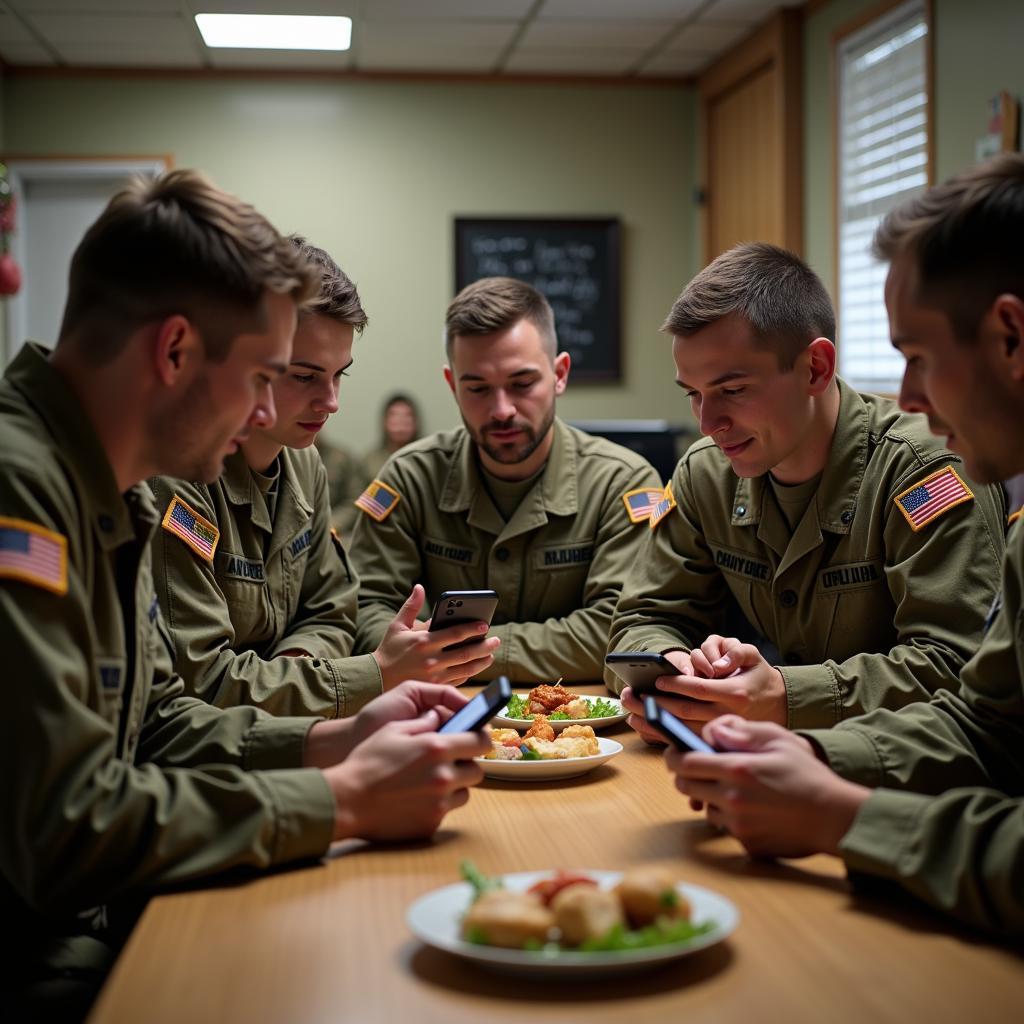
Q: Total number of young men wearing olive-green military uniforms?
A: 5